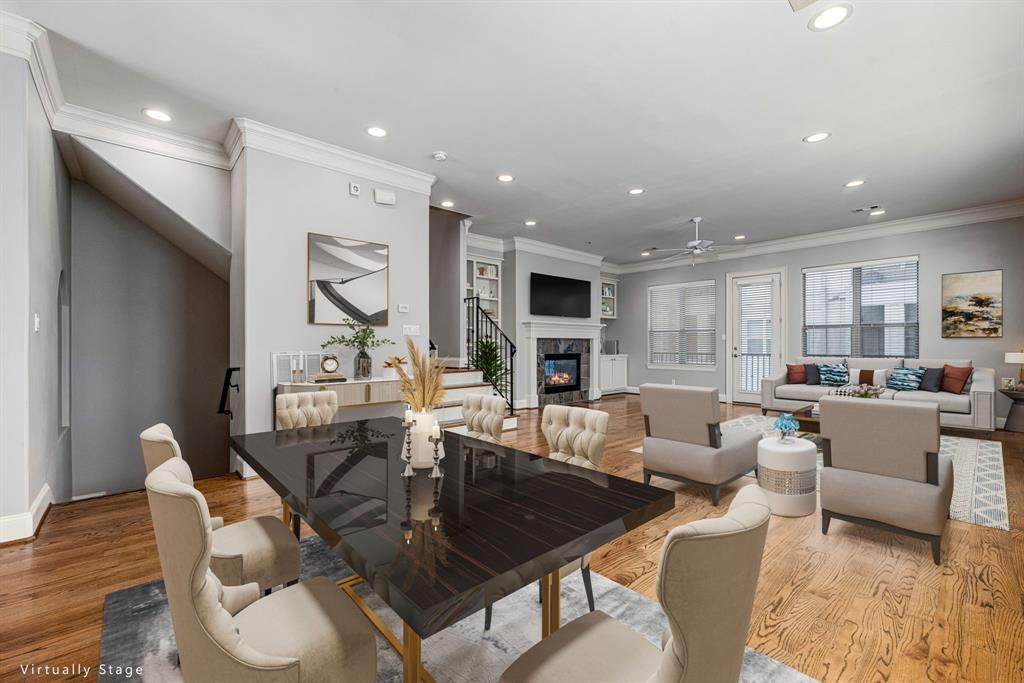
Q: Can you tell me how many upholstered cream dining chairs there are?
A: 6